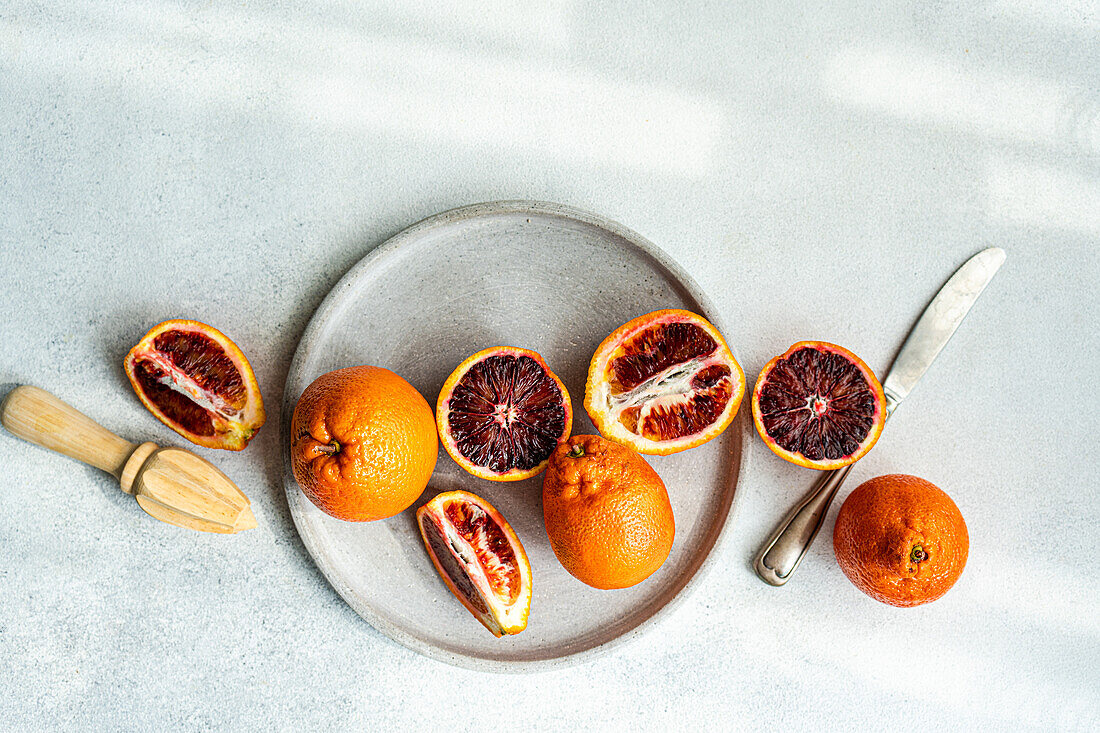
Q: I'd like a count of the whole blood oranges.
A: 3